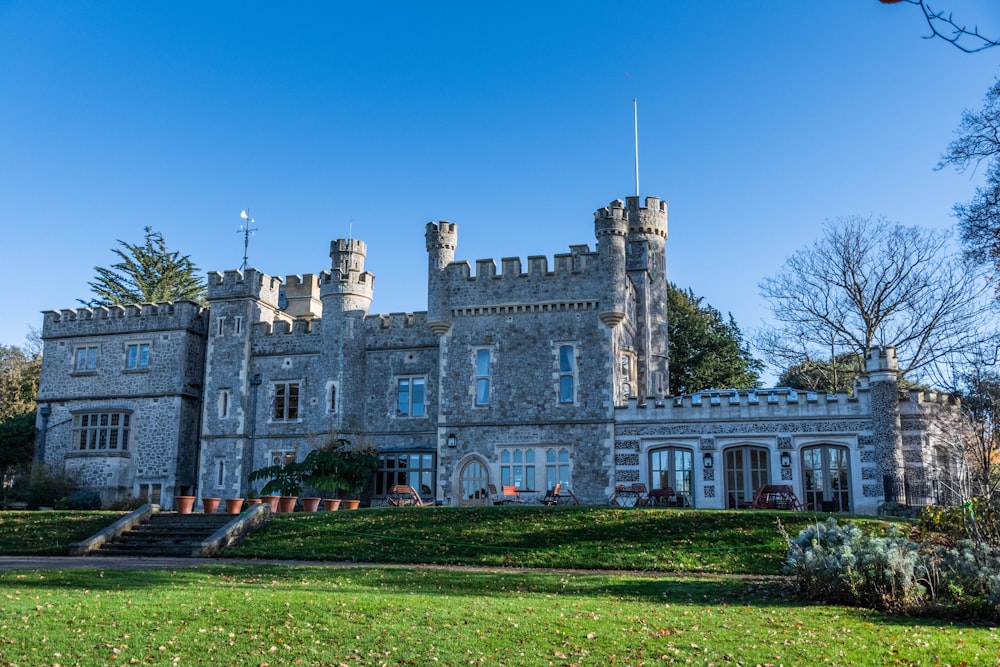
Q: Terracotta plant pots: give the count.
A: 9